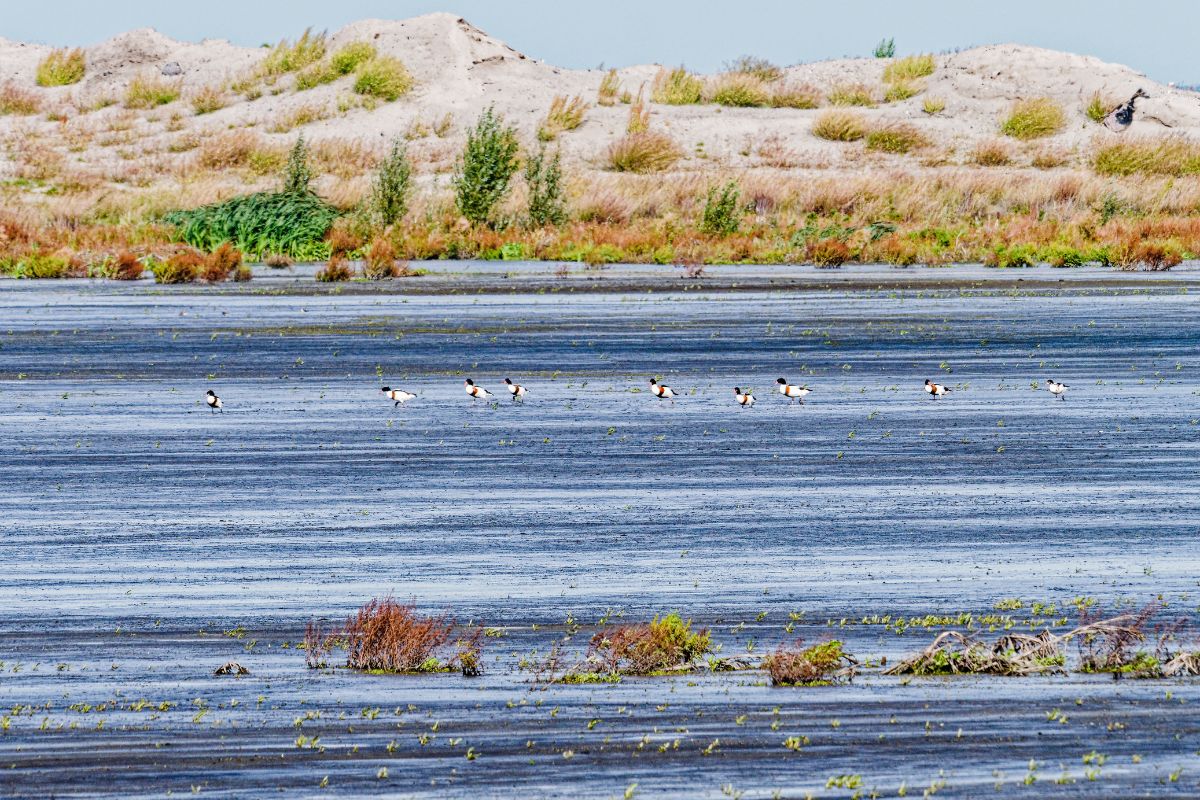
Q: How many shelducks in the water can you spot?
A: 9